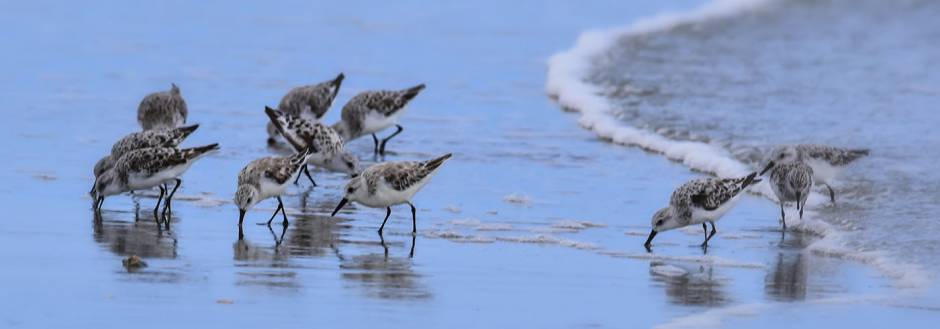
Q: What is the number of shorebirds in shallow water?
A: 11